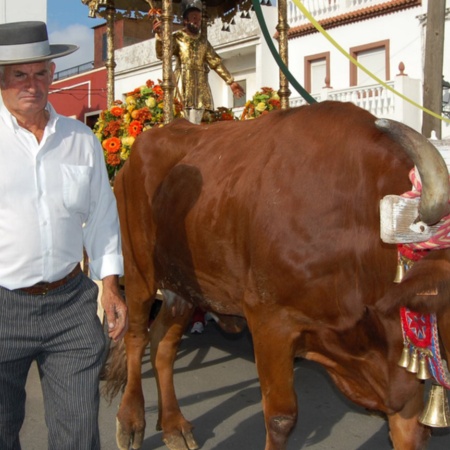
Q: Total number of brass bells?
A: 5